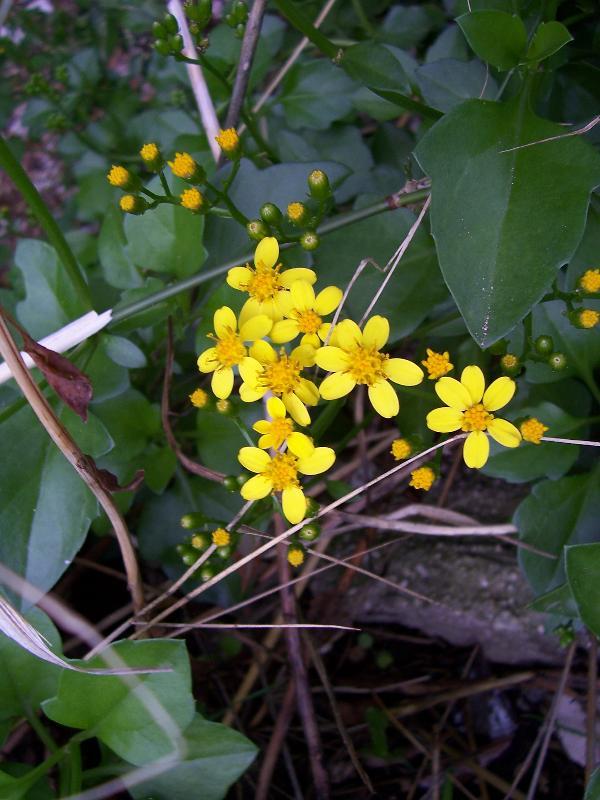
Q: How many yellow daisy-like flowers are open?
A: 8